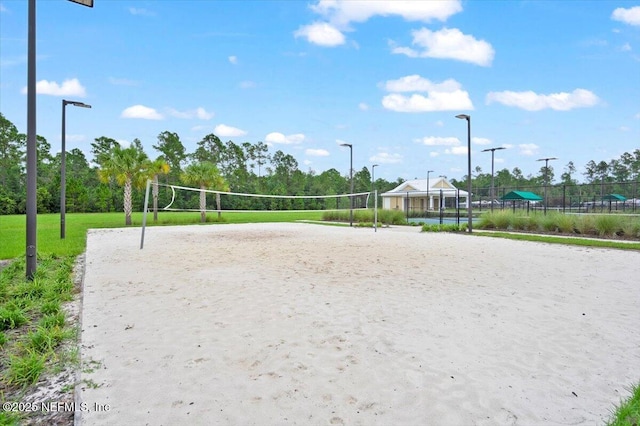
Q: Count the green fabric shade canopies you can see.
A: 2